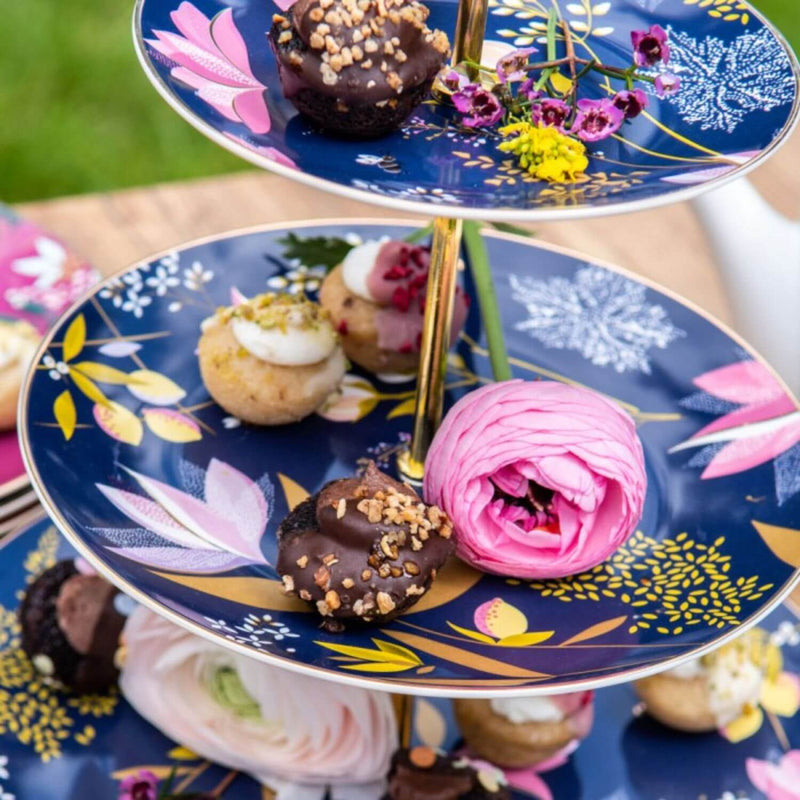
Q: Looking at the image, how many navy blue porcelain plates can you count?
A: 3